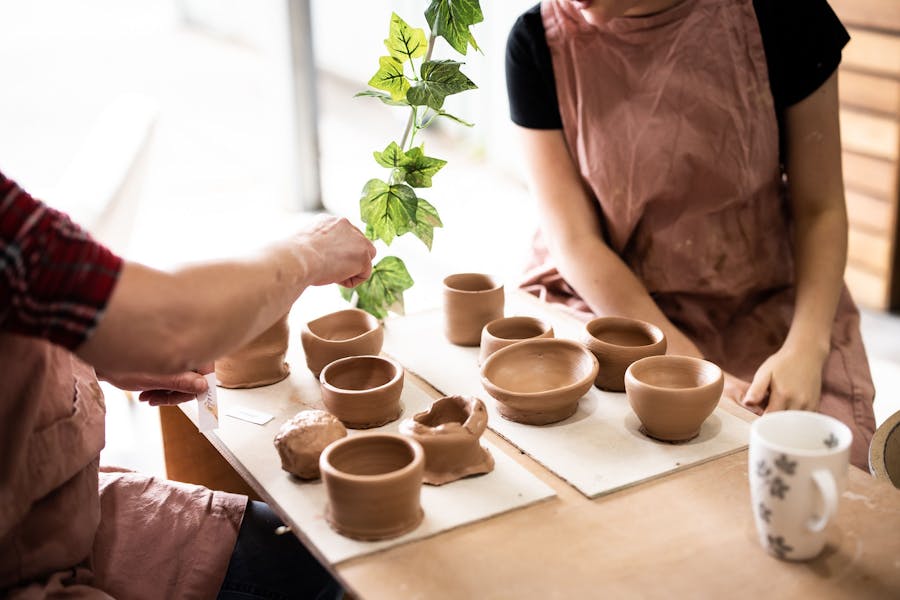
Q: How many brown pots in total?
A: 10